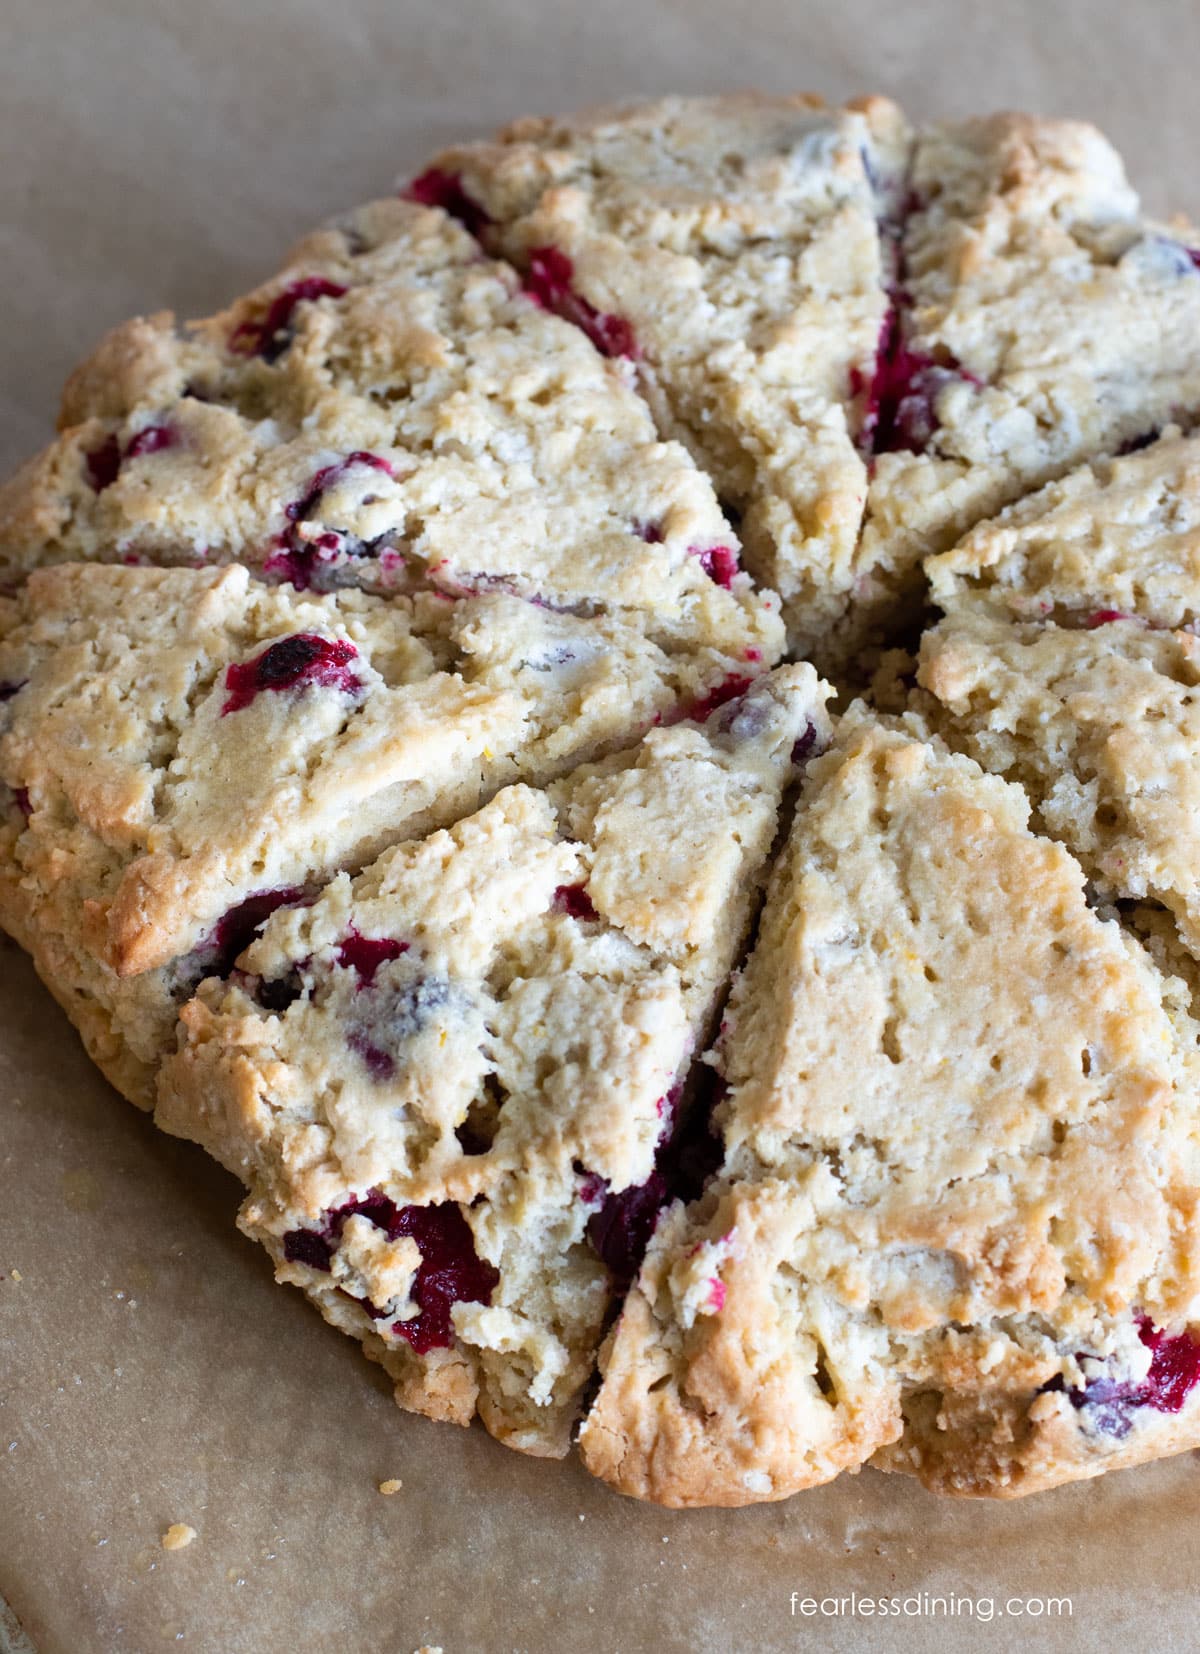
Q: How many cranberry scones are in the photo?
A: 8